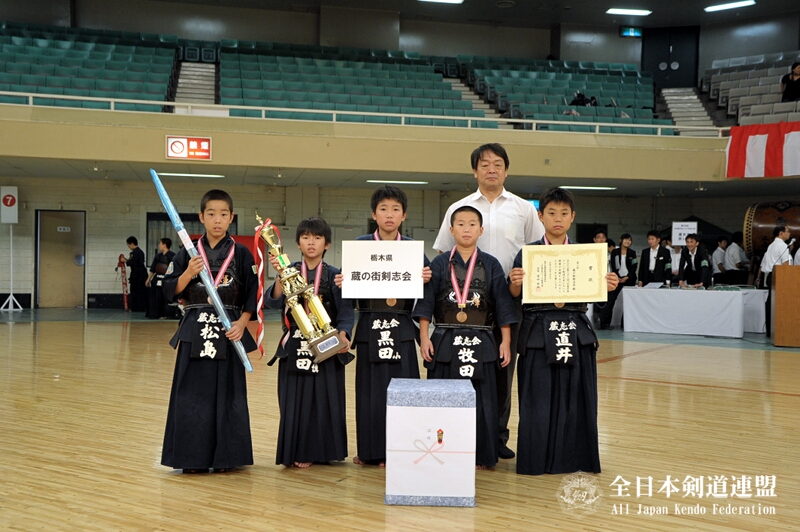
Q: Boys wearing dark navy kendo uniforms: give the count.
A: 5